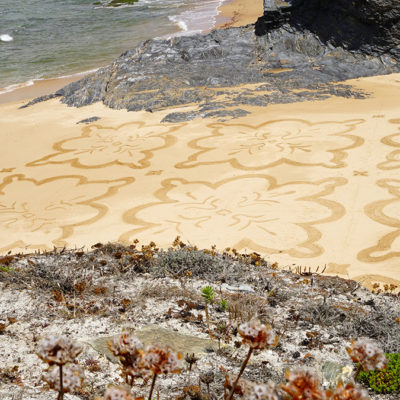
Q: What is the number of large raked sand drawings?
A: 6